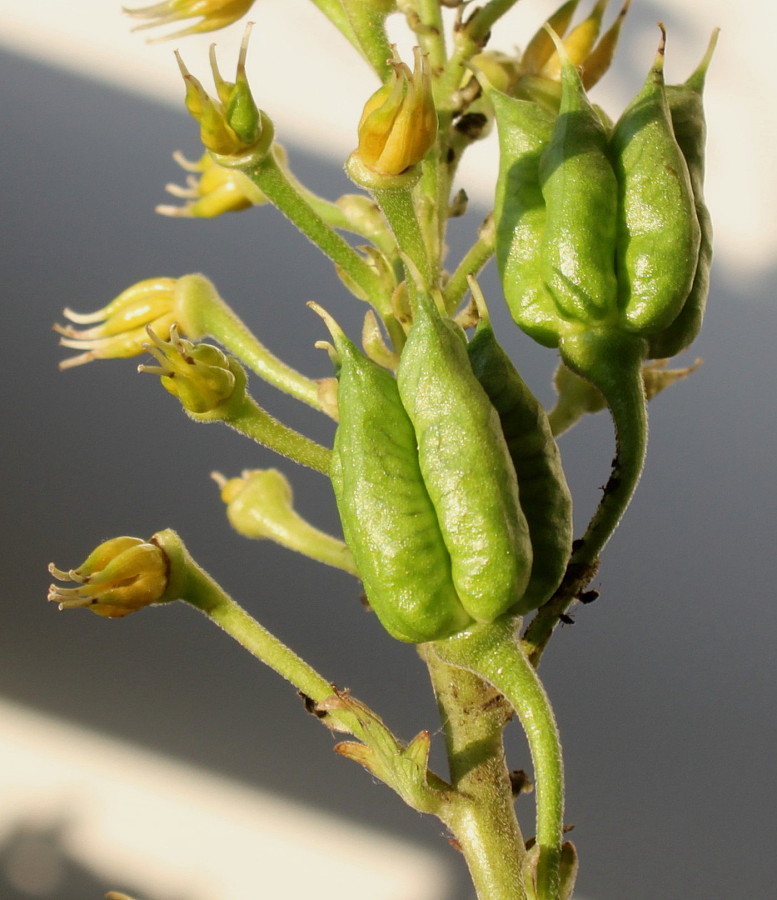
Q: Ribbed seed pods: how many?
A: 2